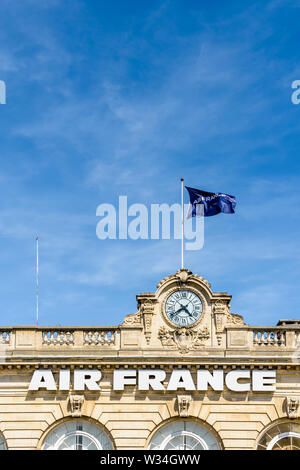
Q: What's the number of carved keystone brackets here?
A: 3